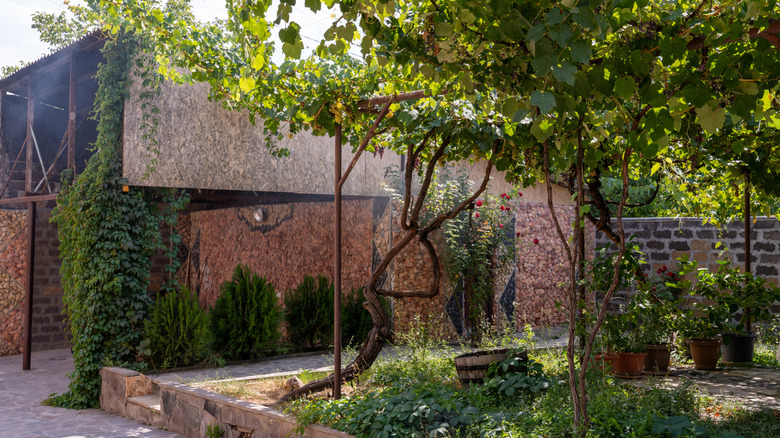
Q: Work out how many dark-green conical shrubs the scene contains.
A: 4